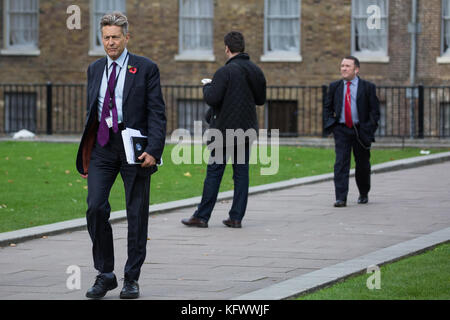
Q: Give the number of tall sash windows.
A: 6